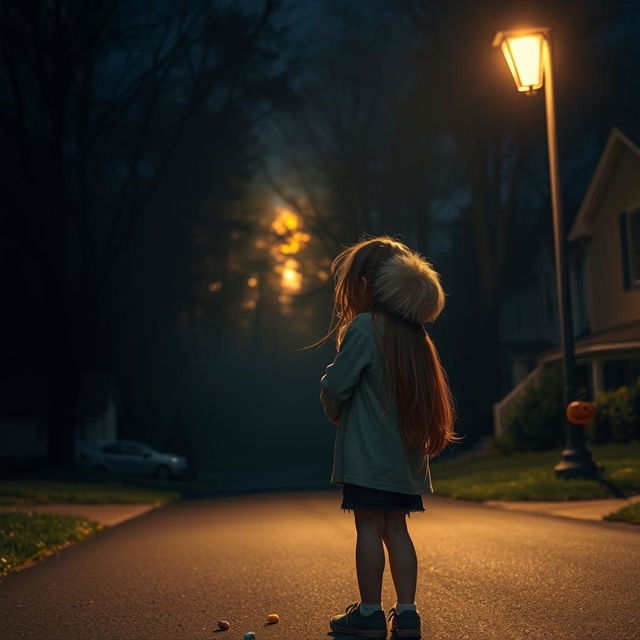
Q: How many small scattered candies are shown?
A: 3